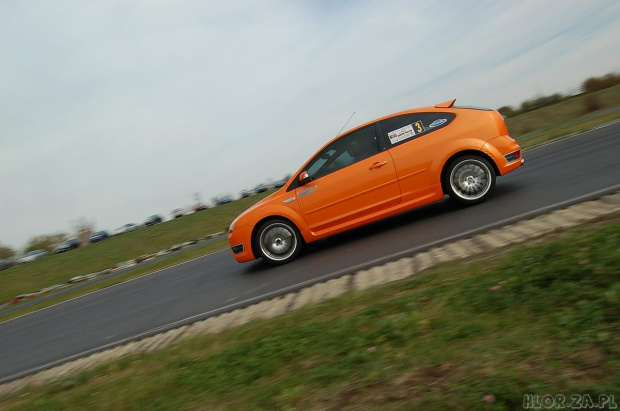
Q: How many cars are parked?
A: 12